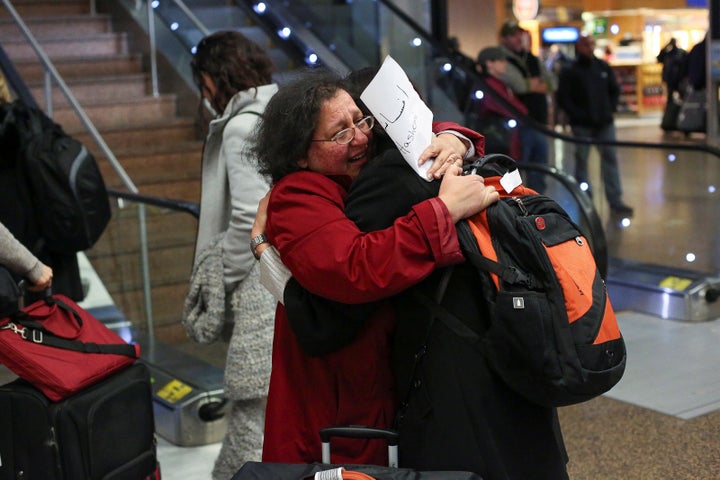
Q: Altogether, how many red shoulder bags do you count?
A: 1